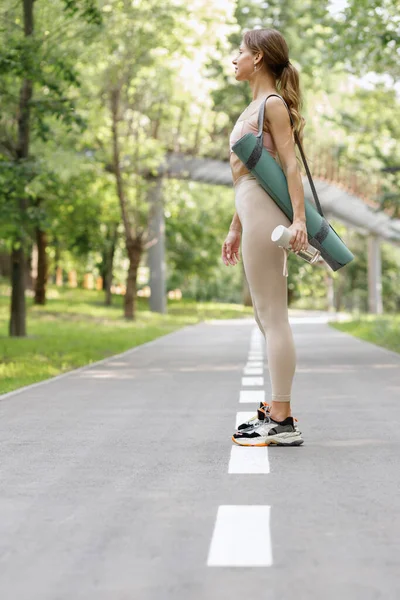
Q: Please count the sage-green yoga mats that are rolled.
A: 1